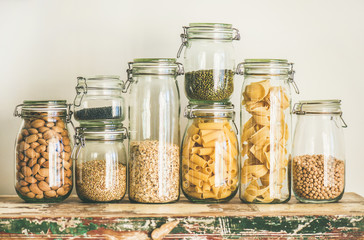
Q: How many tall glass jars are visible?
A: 2